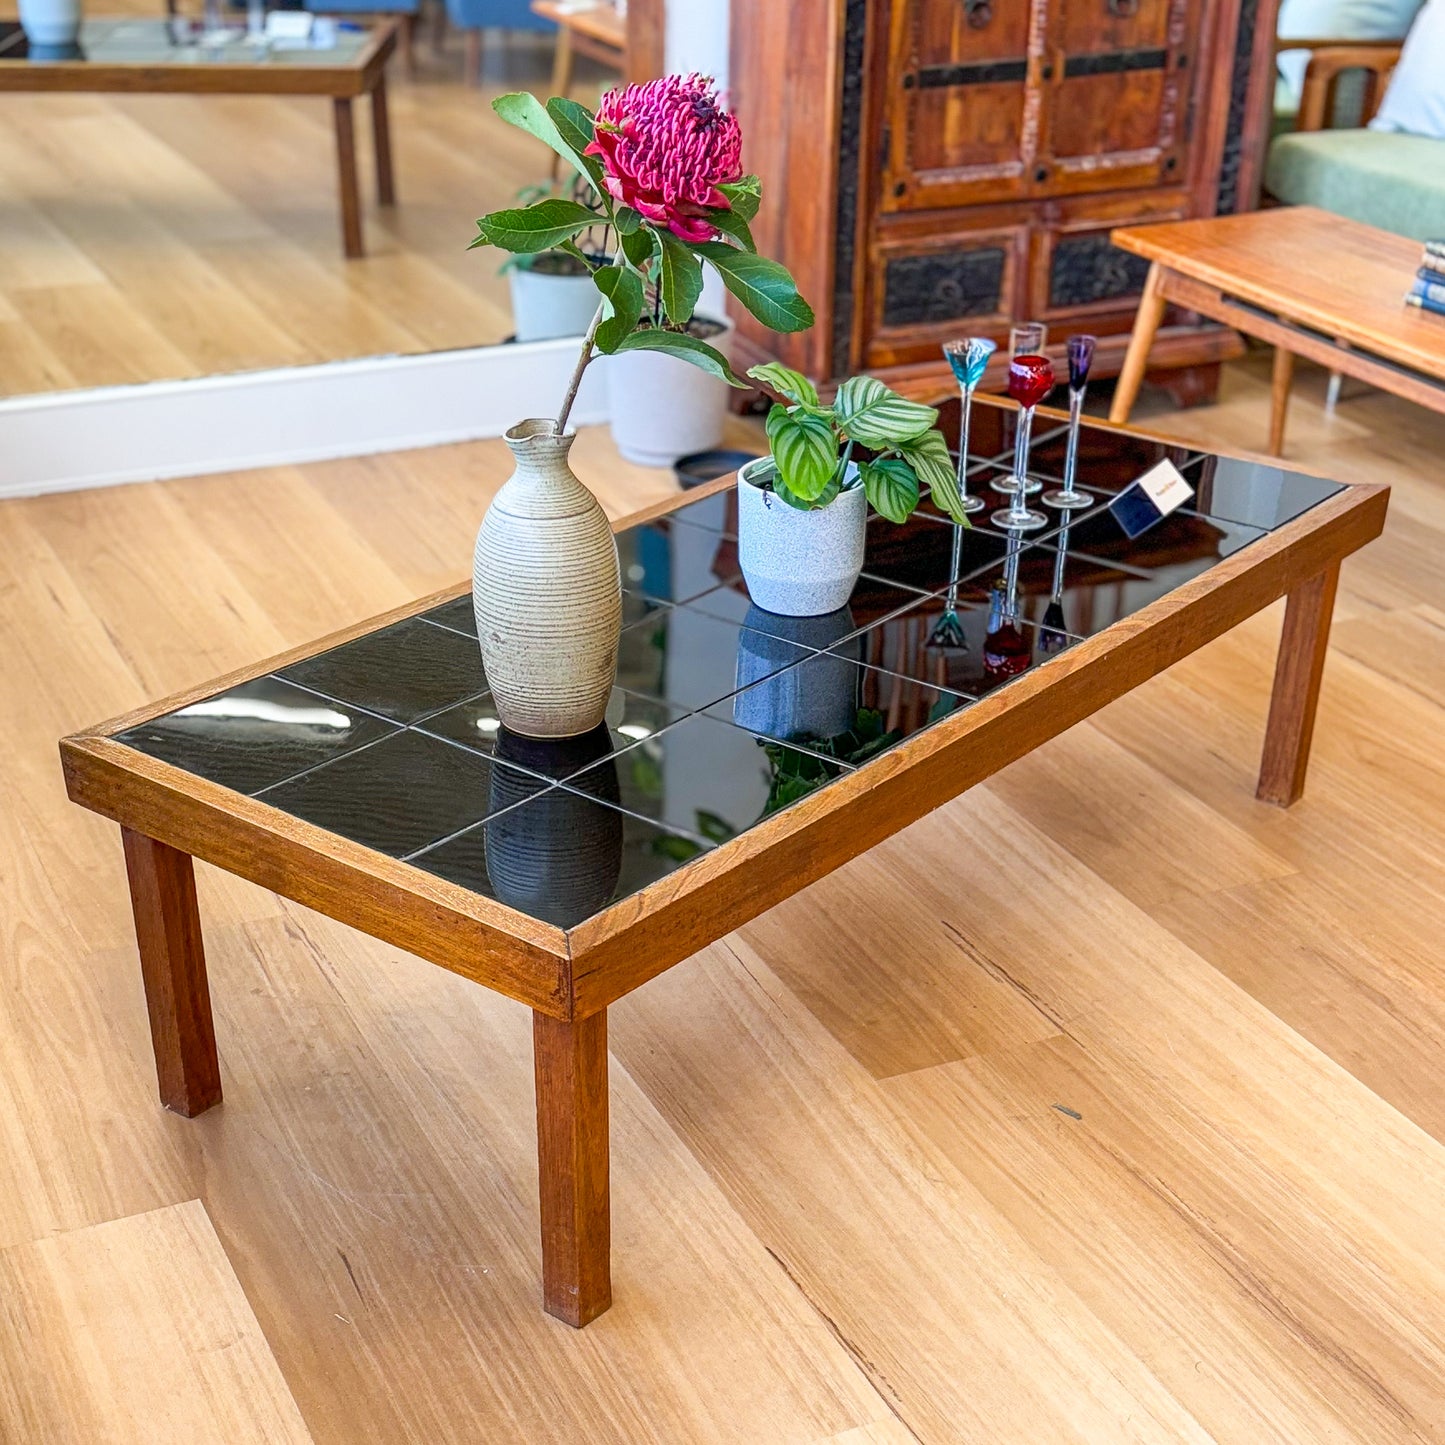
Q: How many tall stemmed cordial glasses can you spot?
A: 4